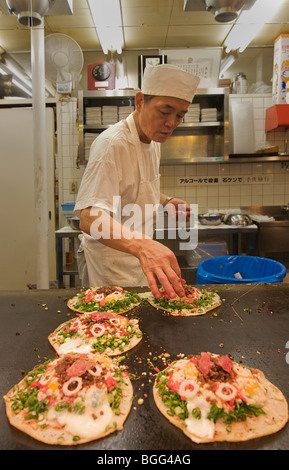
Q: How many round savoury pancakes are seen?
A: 5